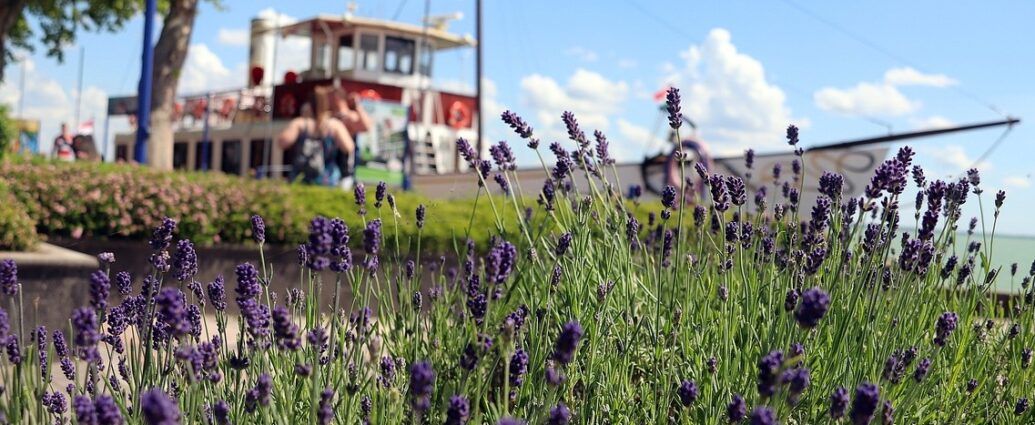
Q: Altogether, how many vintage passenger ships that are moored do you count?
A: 1